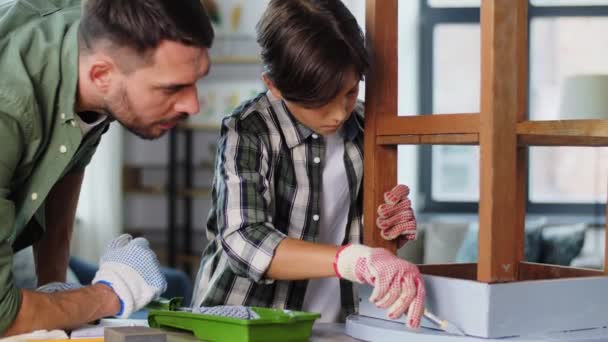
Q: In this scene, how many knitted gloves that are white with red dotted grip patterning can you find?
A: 2